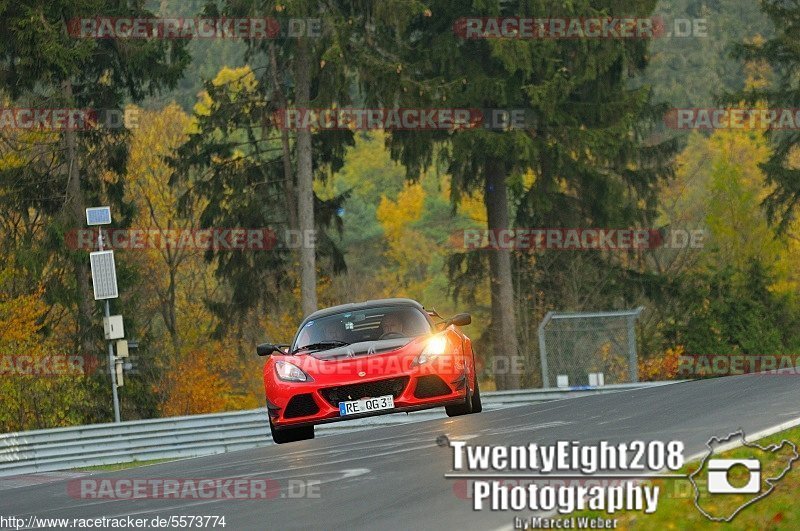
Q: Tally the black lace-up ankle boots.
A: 0